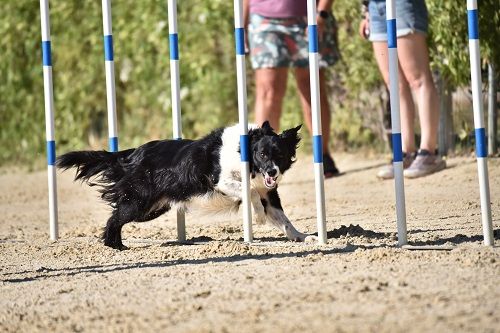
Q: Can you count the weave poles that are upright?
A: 7